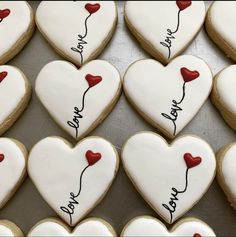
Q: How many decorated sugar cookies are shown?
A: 15